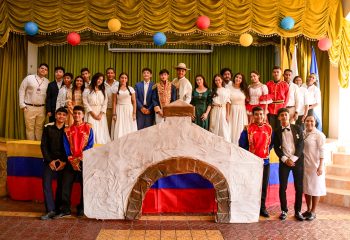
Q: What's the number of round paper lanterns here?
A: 8